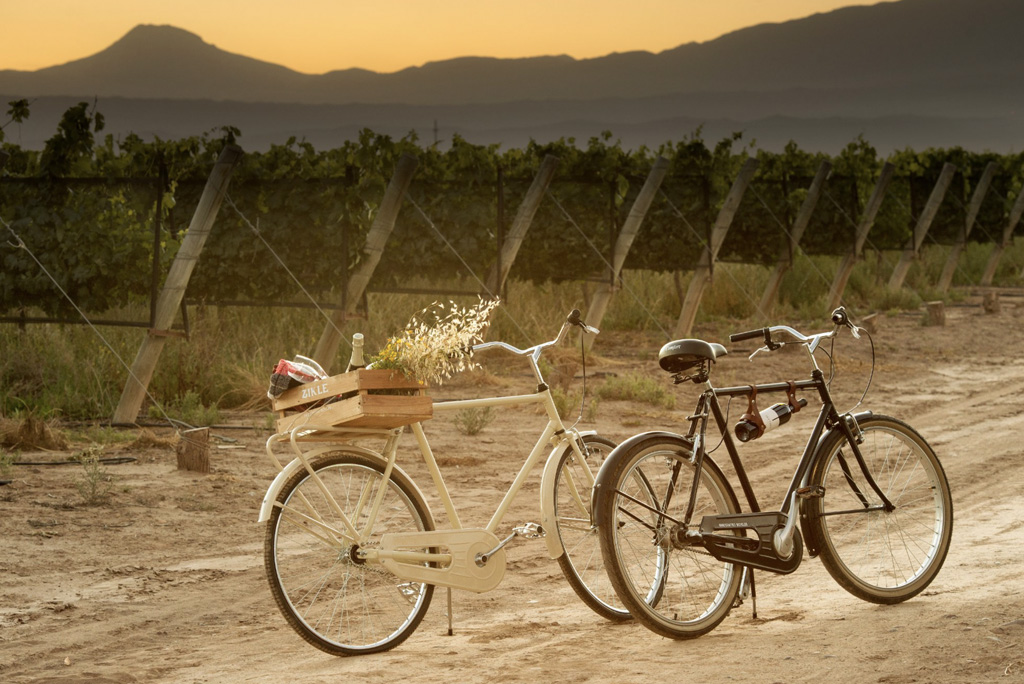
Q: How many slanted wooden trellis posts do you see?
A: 10